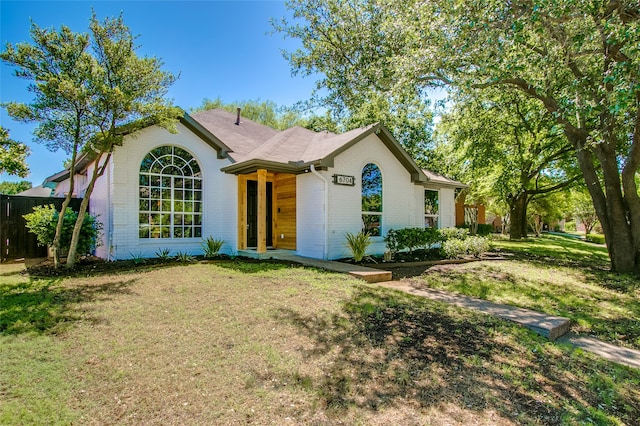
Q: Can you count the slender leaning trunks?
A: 2